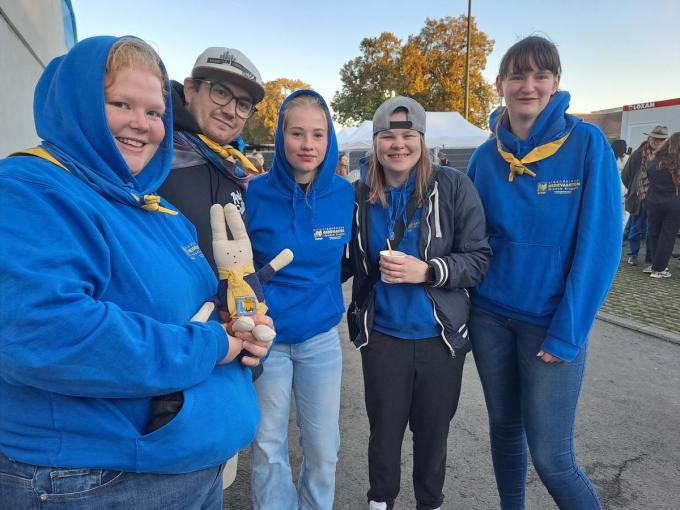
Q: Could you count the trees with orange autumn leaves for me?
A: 2